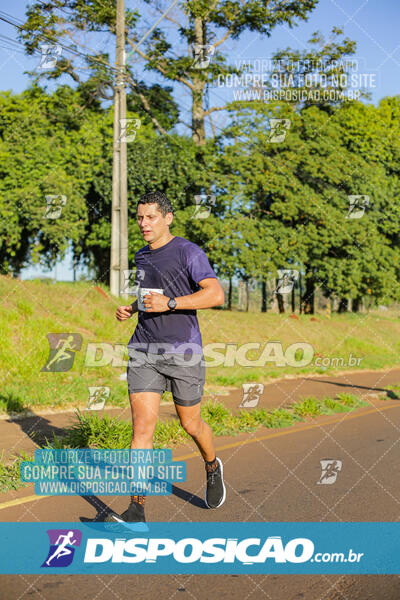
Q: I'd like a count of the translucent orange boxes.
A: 0